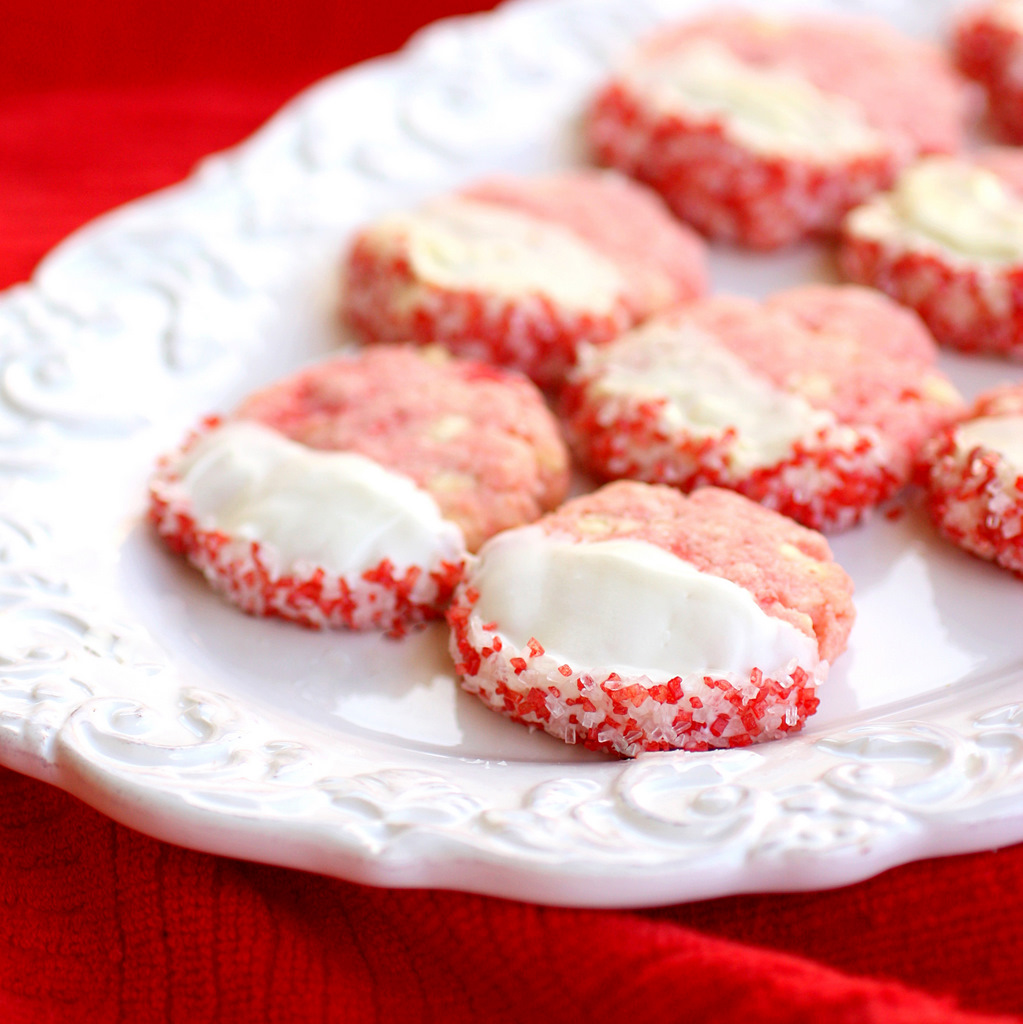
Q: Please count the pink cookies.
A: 8